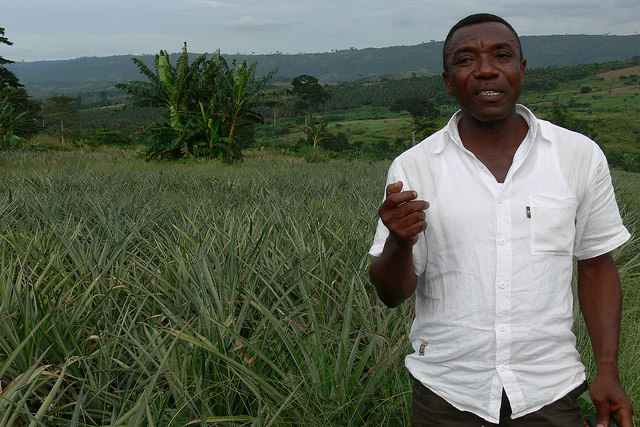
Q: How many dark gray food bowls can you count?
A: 0